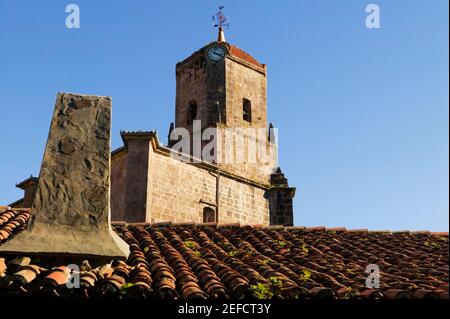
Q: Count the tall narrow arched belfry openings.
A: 2